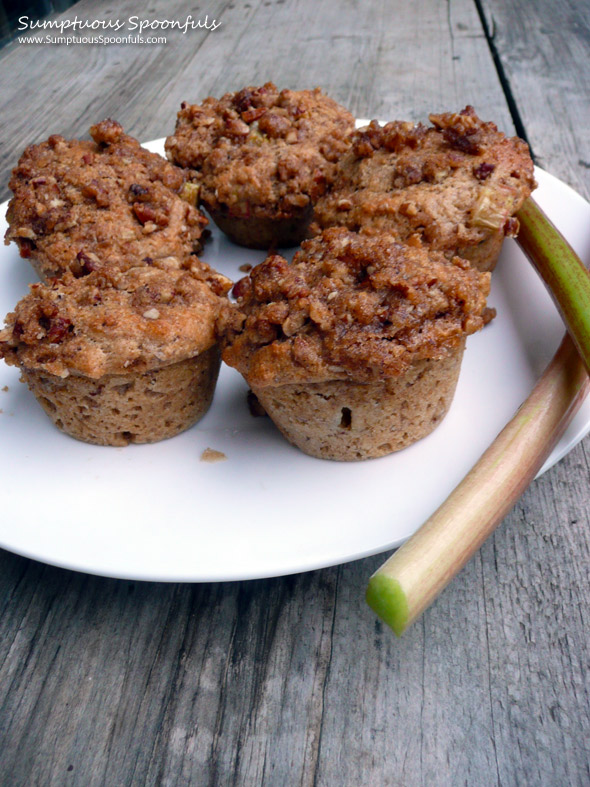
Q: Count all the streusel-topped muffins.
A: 5